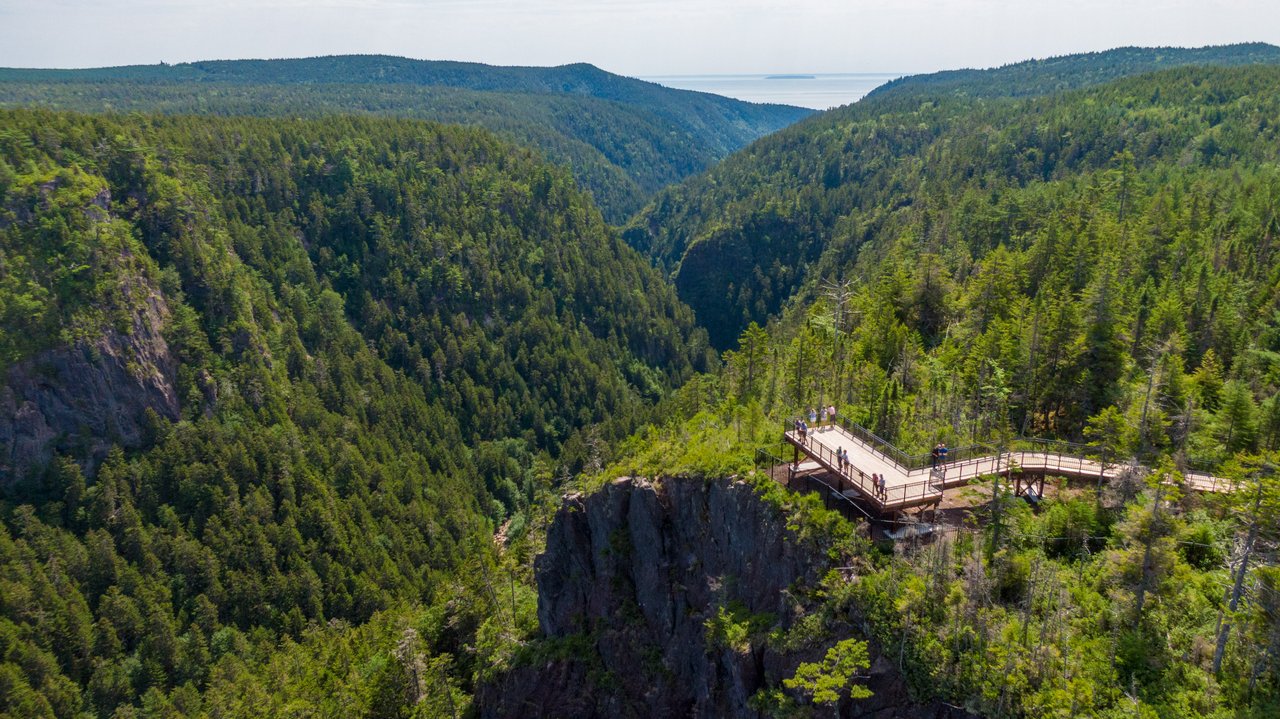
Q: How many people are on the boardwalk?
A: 11